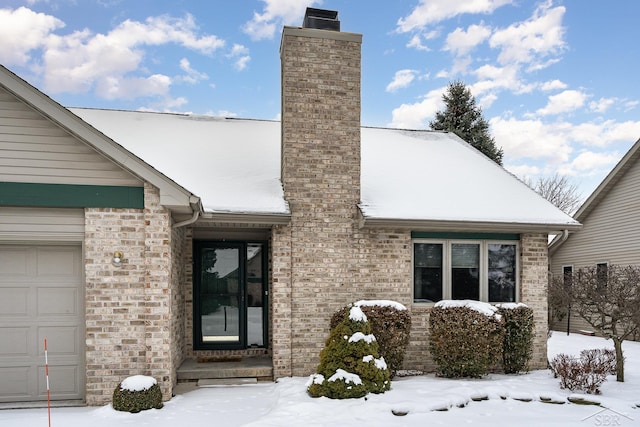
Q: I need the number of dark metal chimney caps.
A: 1